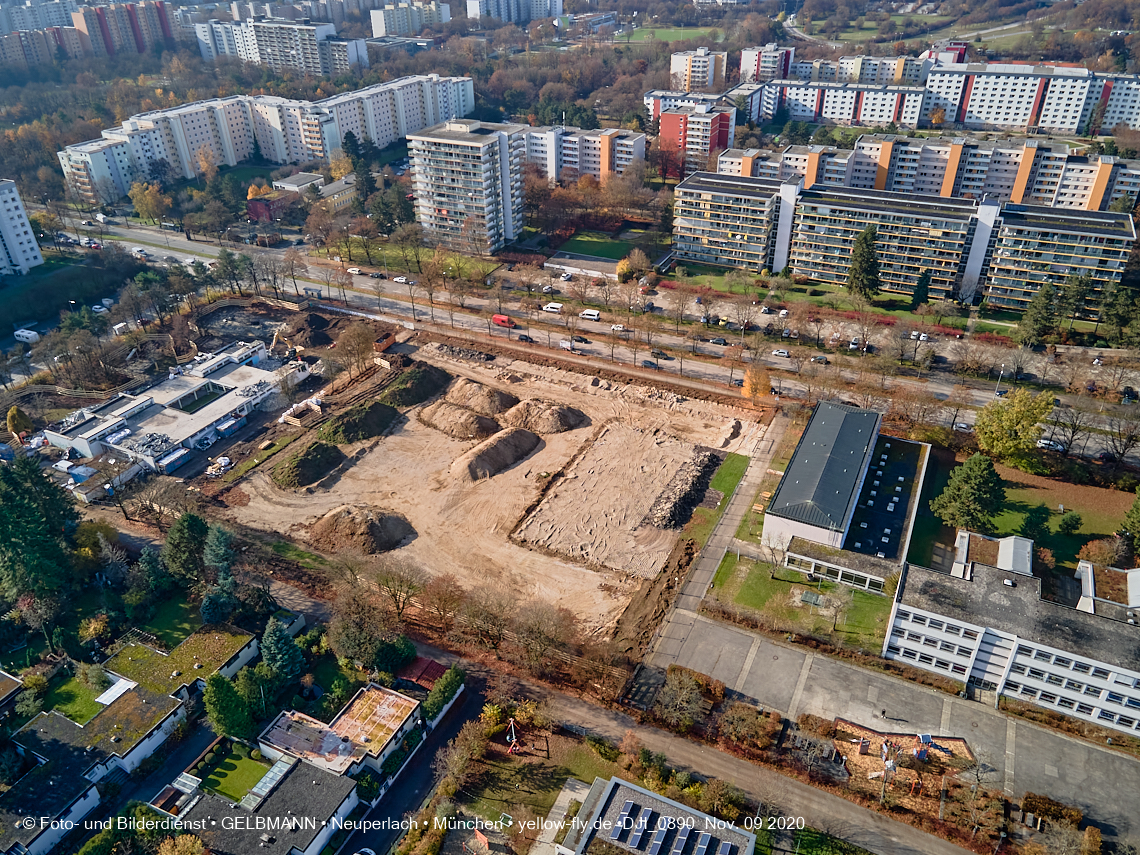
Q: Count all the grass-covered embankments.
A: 3